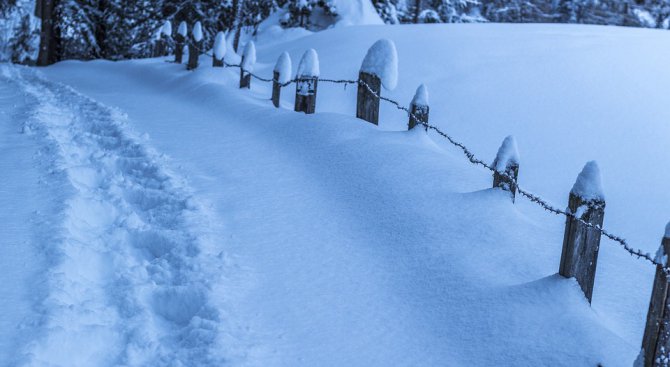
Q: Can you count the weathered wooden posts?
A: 12